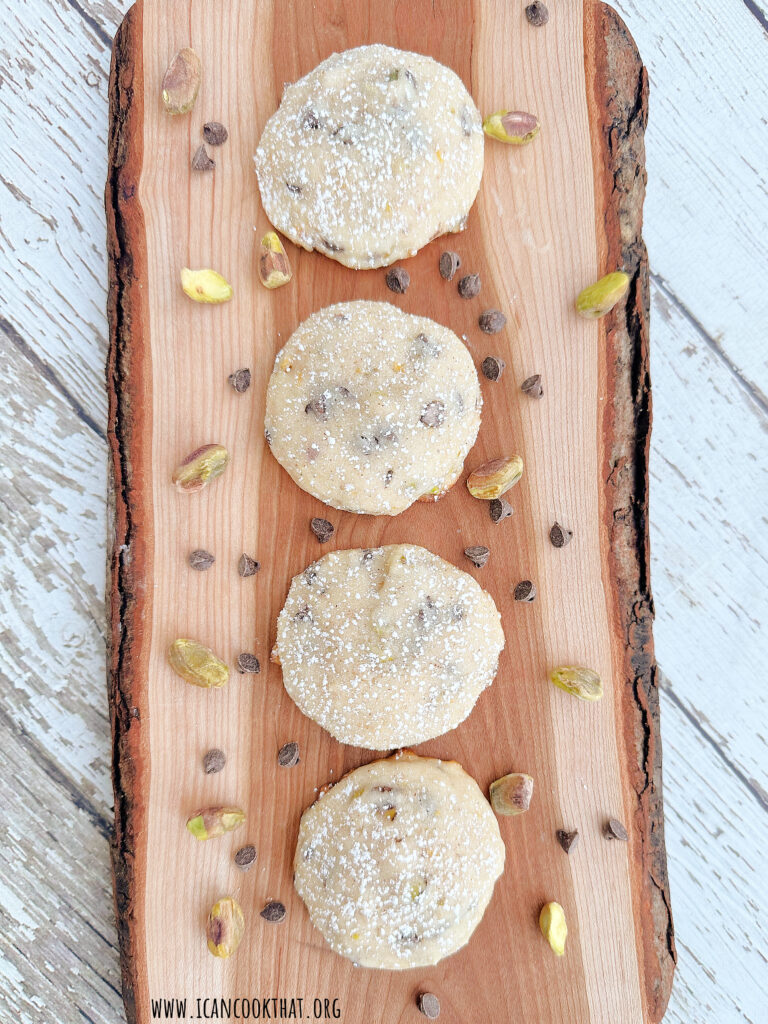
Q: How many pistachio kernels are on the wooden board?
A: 13